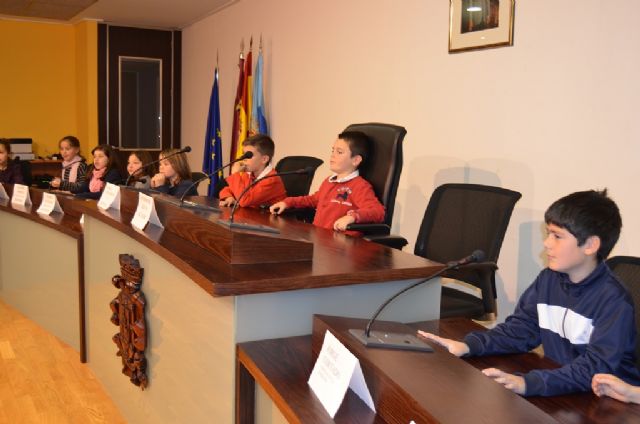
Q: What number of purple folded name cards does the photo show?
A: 0